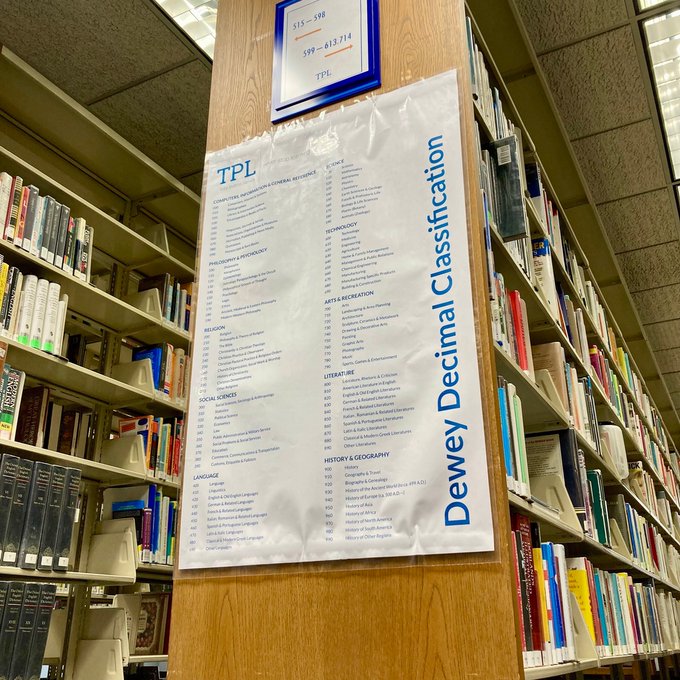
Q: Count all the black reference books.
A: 9